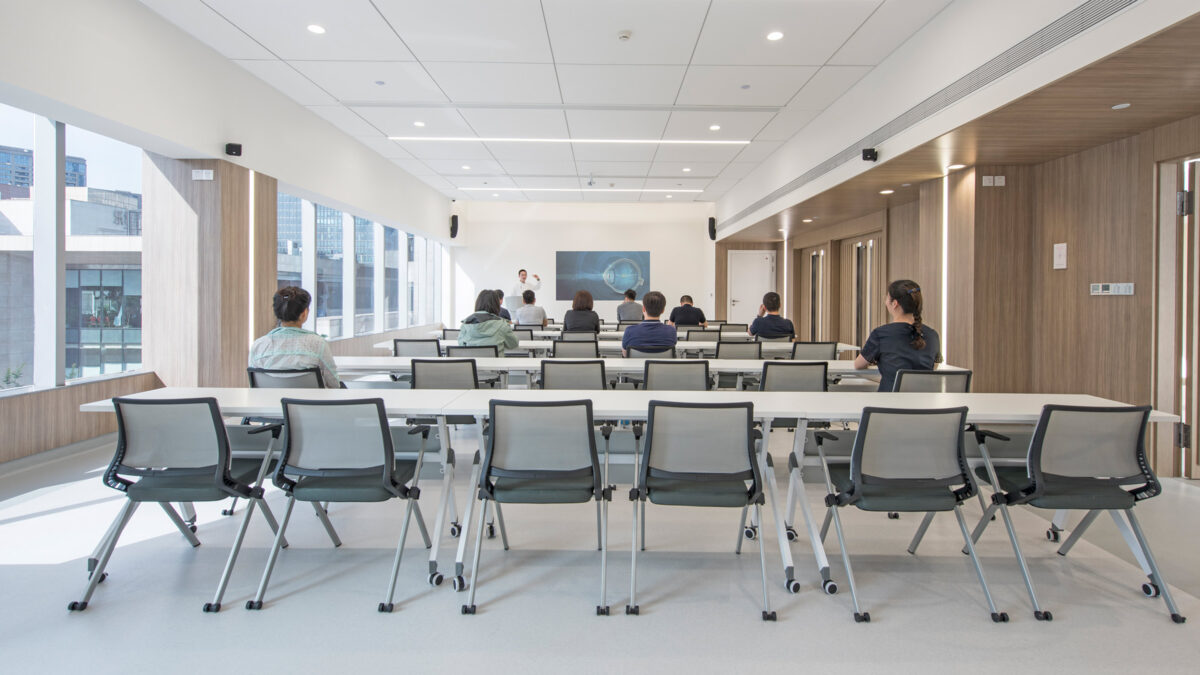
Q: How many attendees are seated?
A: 10